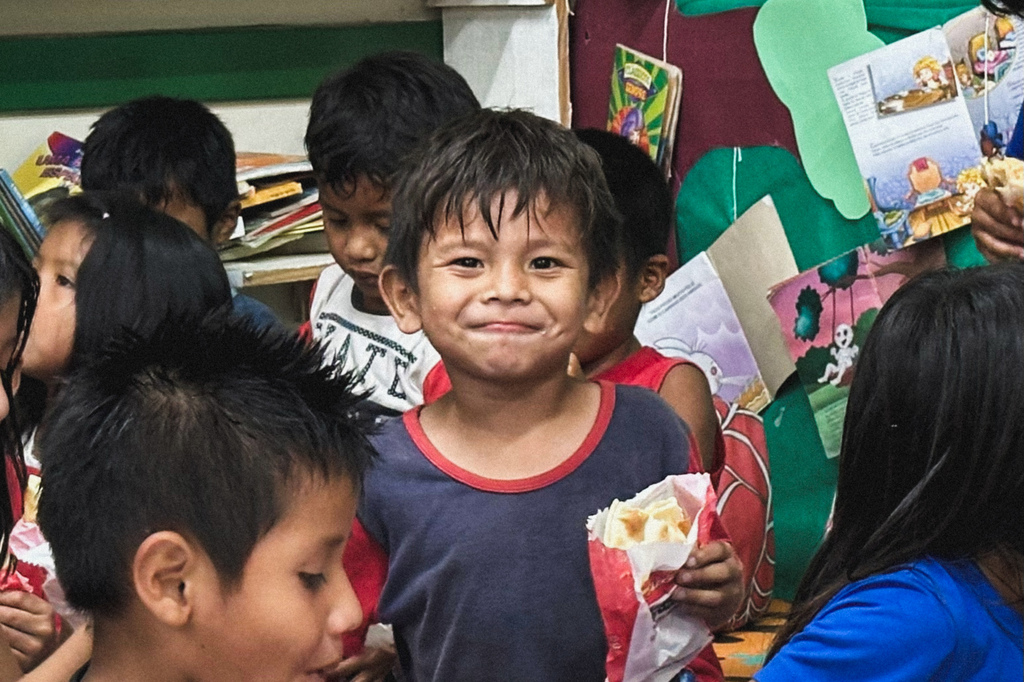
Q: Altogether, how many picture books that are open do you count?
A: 3